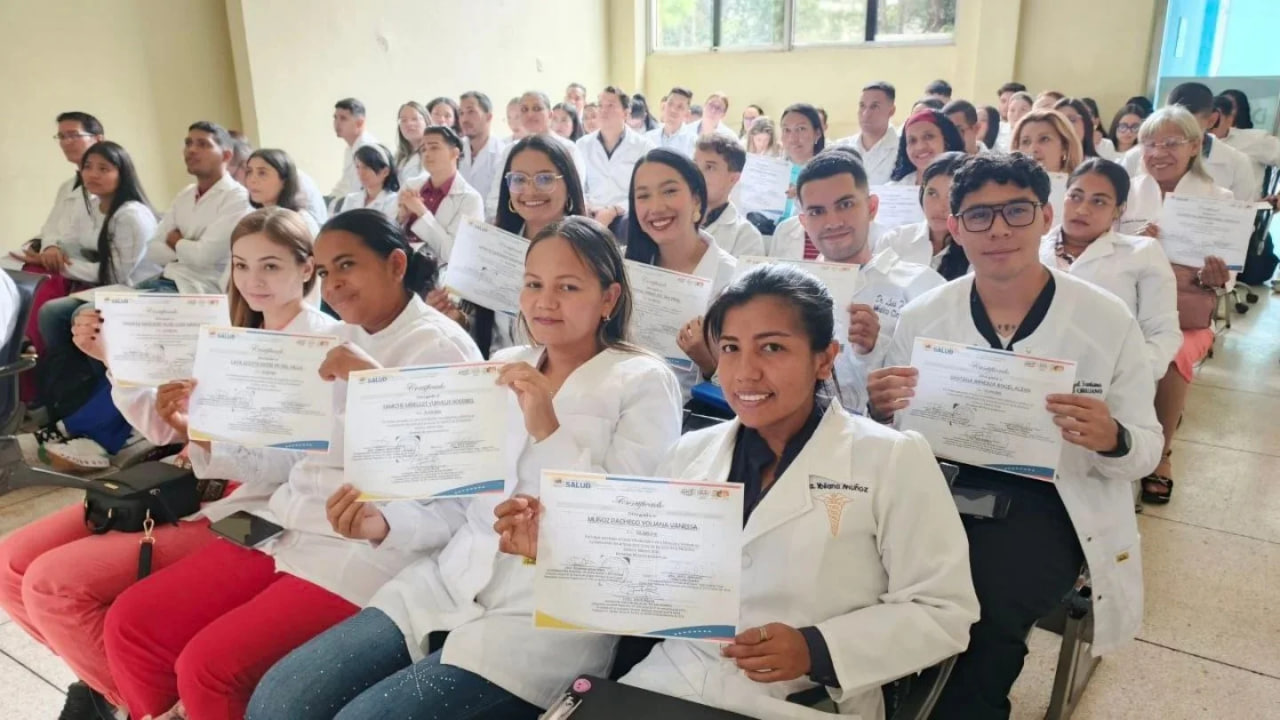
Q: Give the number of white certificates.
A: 12